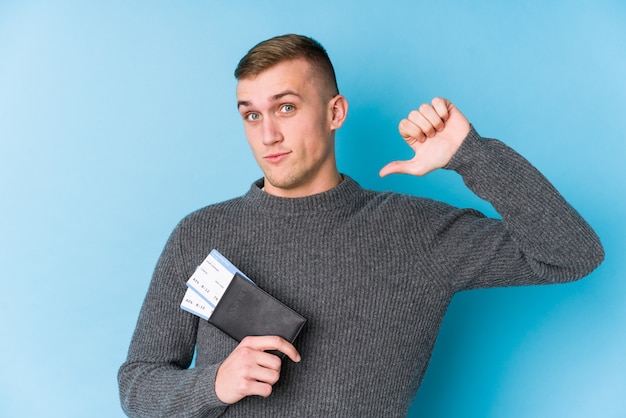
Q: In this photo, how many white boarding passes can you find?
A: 2